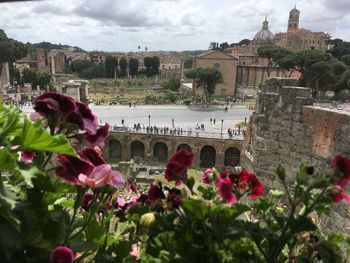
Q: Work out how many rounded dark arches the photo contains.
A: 6